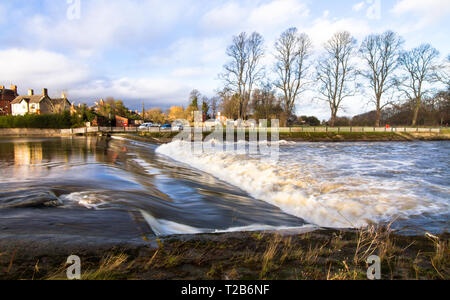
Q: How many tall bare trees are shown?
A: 5